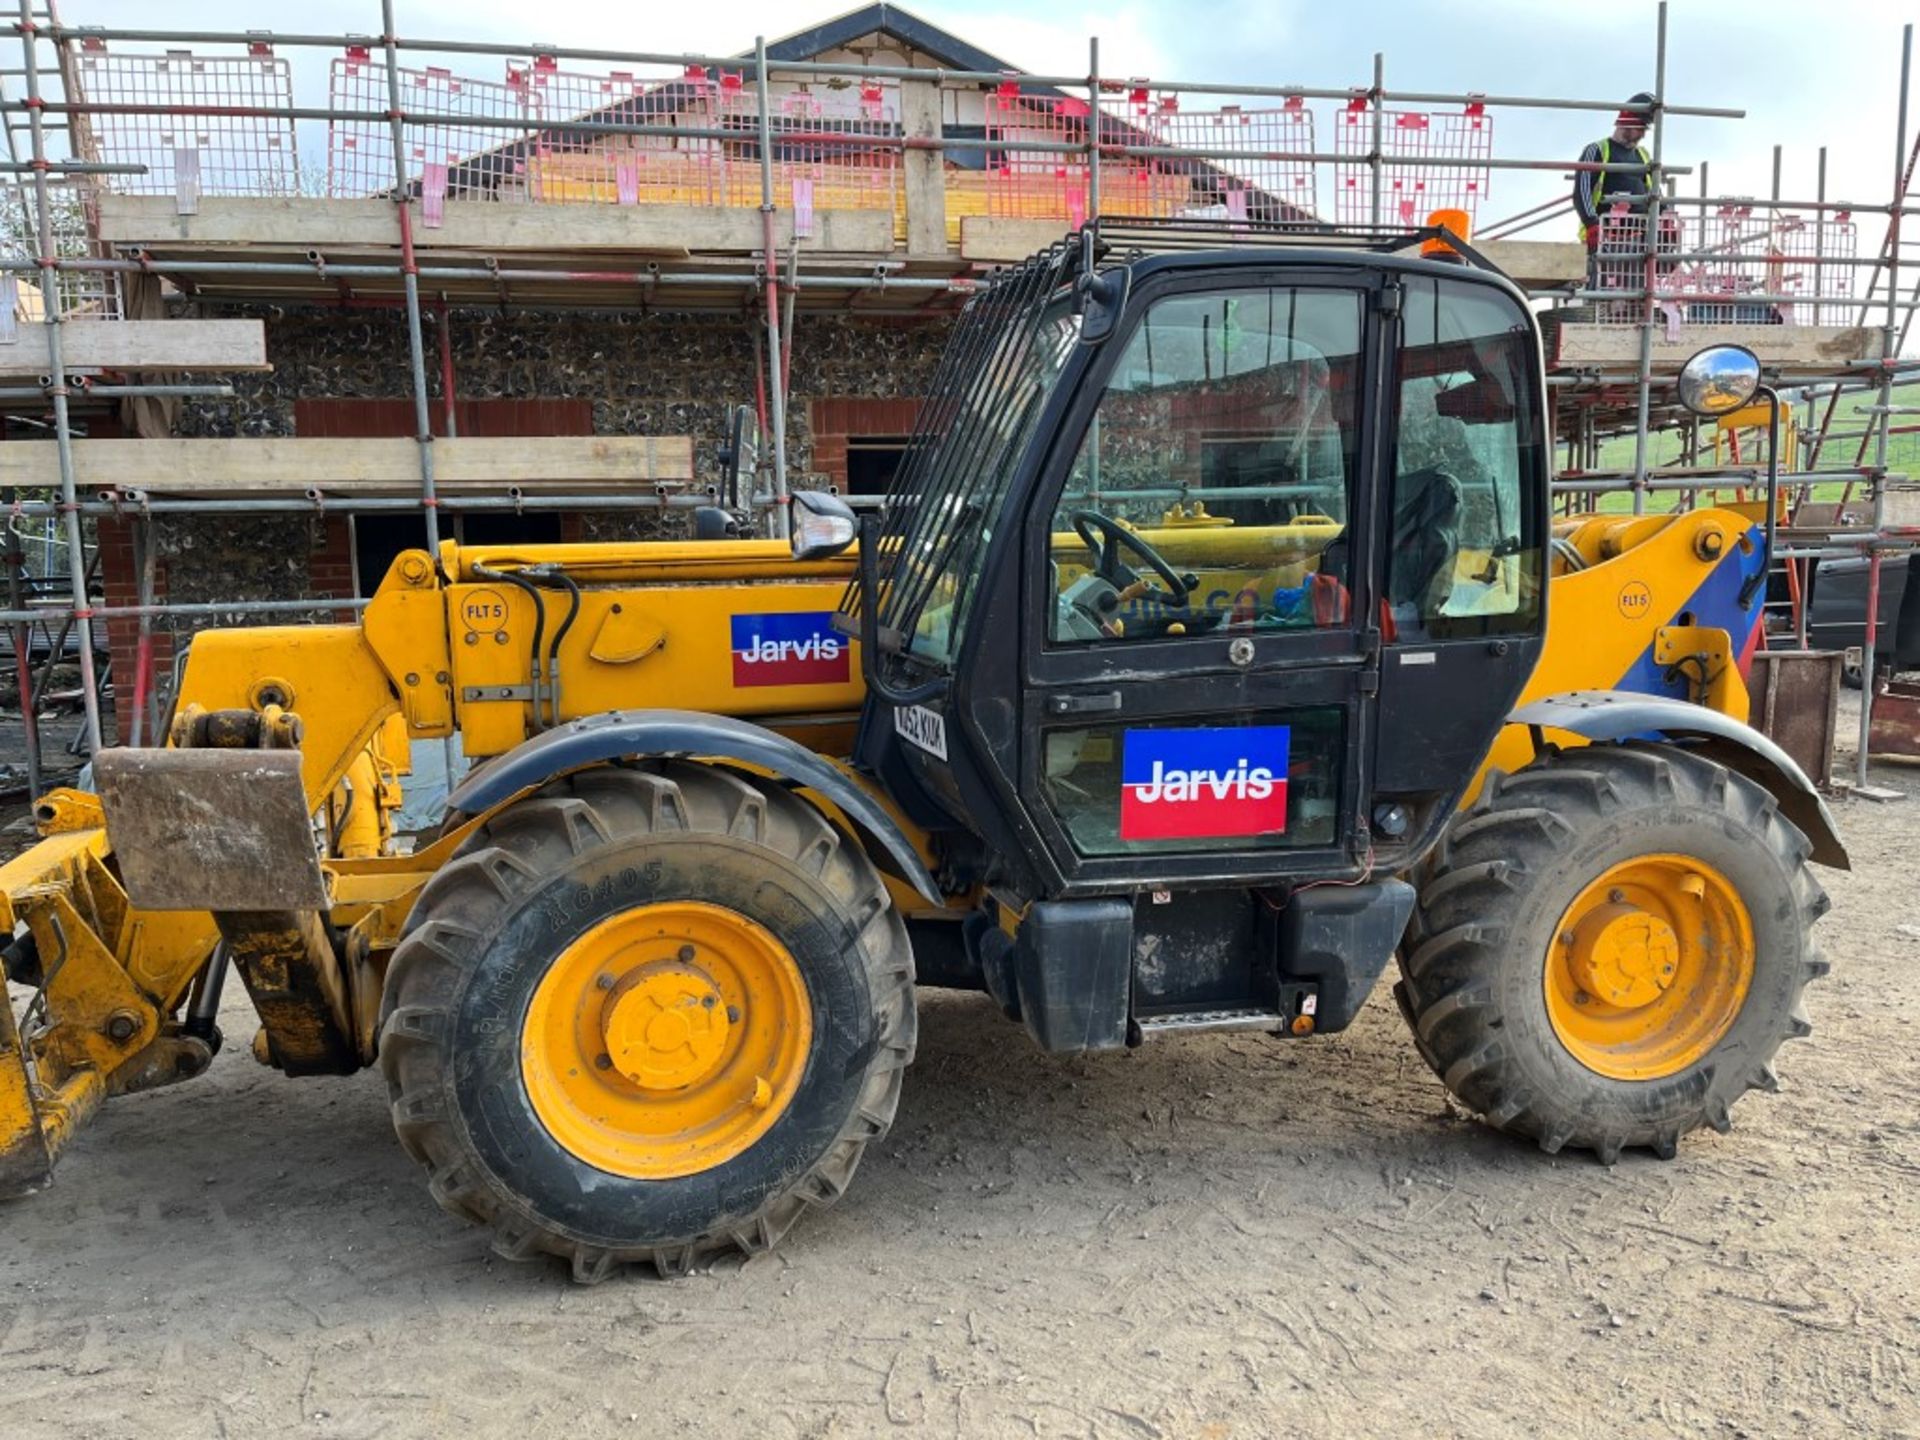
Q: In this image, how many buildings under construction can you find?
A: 1